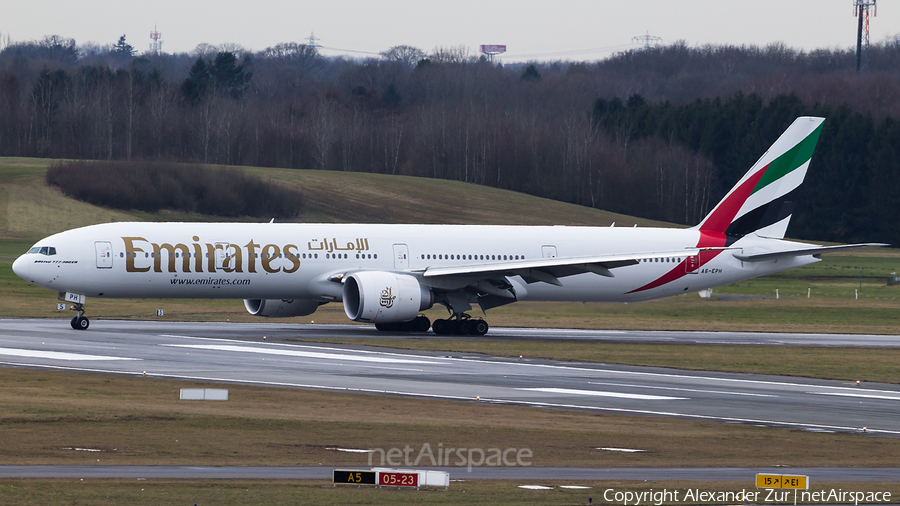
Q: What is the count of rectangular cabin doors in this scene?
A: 5